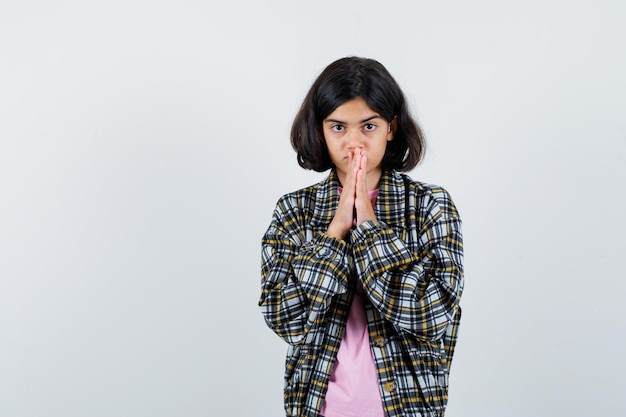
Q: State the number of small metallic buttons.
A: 2